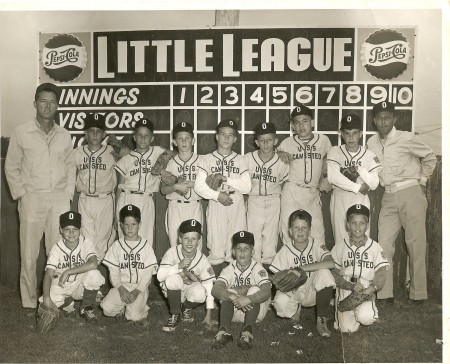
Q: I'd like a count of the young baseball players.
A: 13